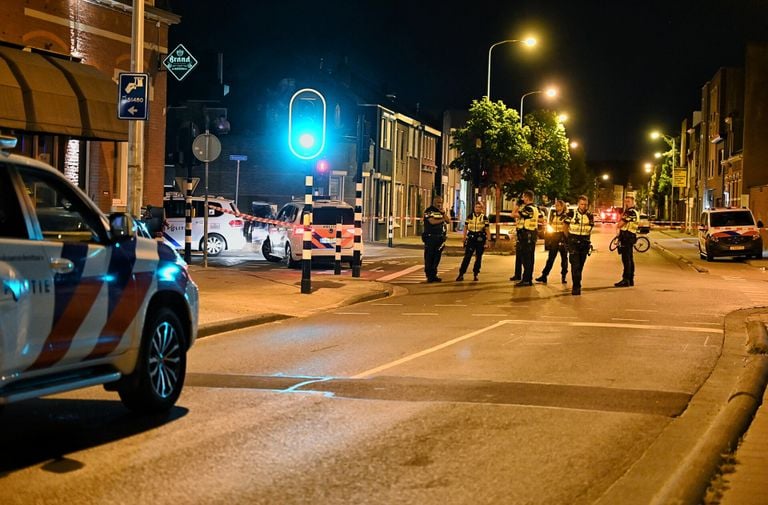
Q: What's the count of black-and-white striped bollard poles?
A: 5